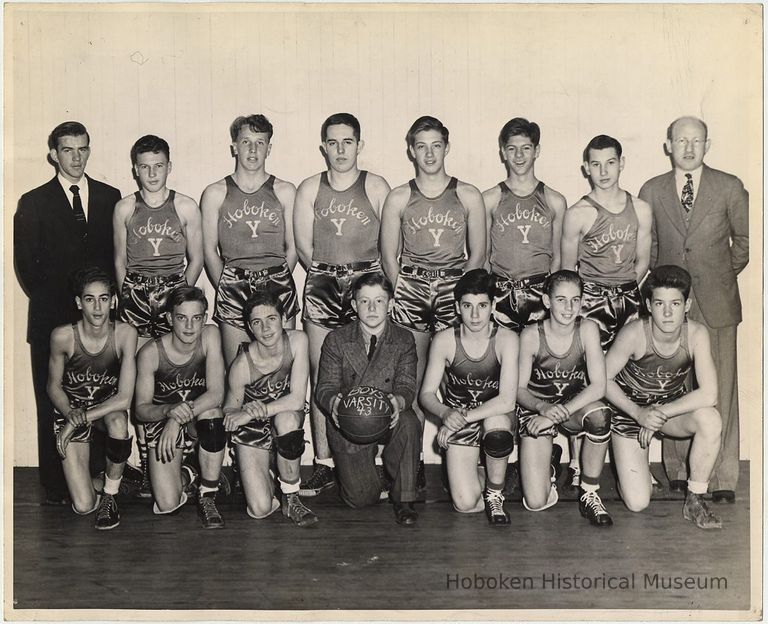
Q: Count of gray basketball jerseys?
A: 12